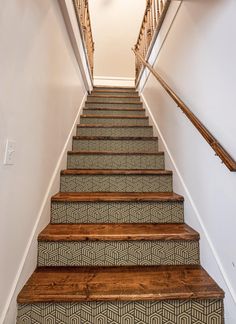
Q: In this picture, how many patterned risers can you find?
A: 13